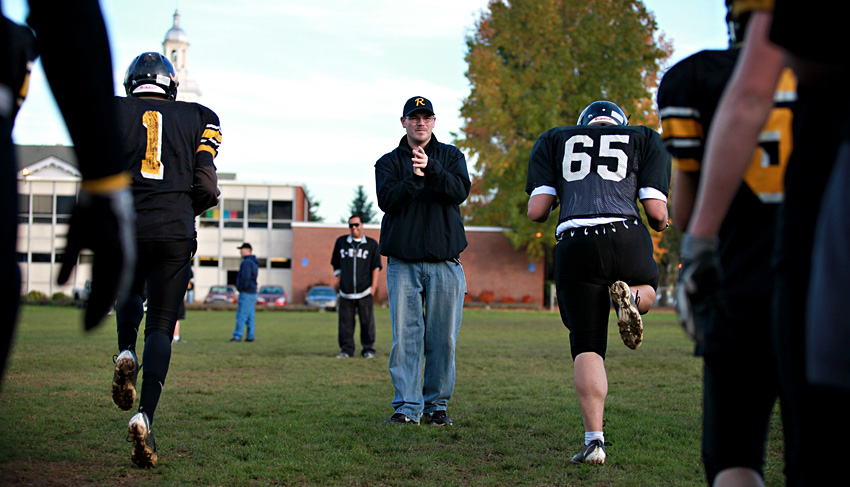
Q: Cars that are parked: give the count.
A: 3